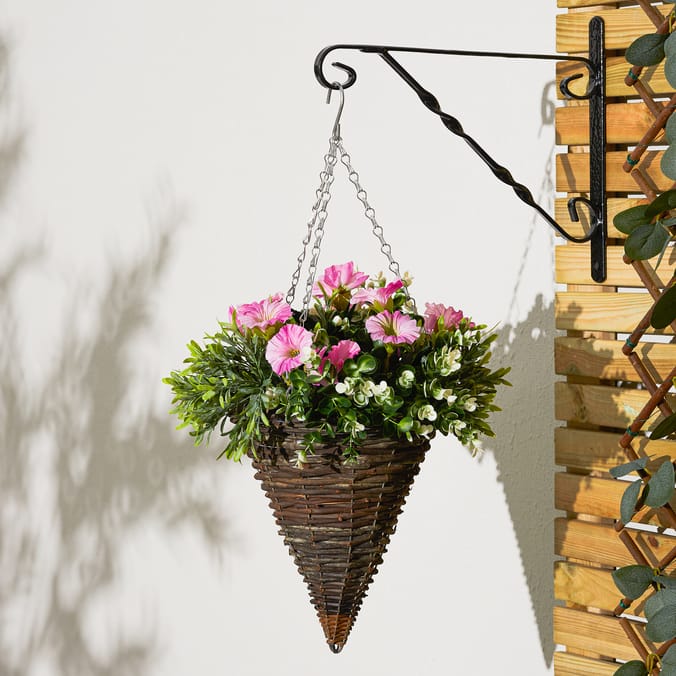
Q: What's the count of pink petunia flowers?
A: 7